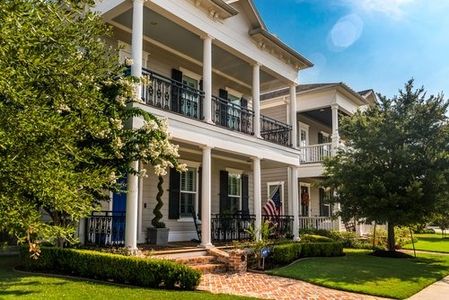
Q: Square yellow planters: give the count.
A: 0